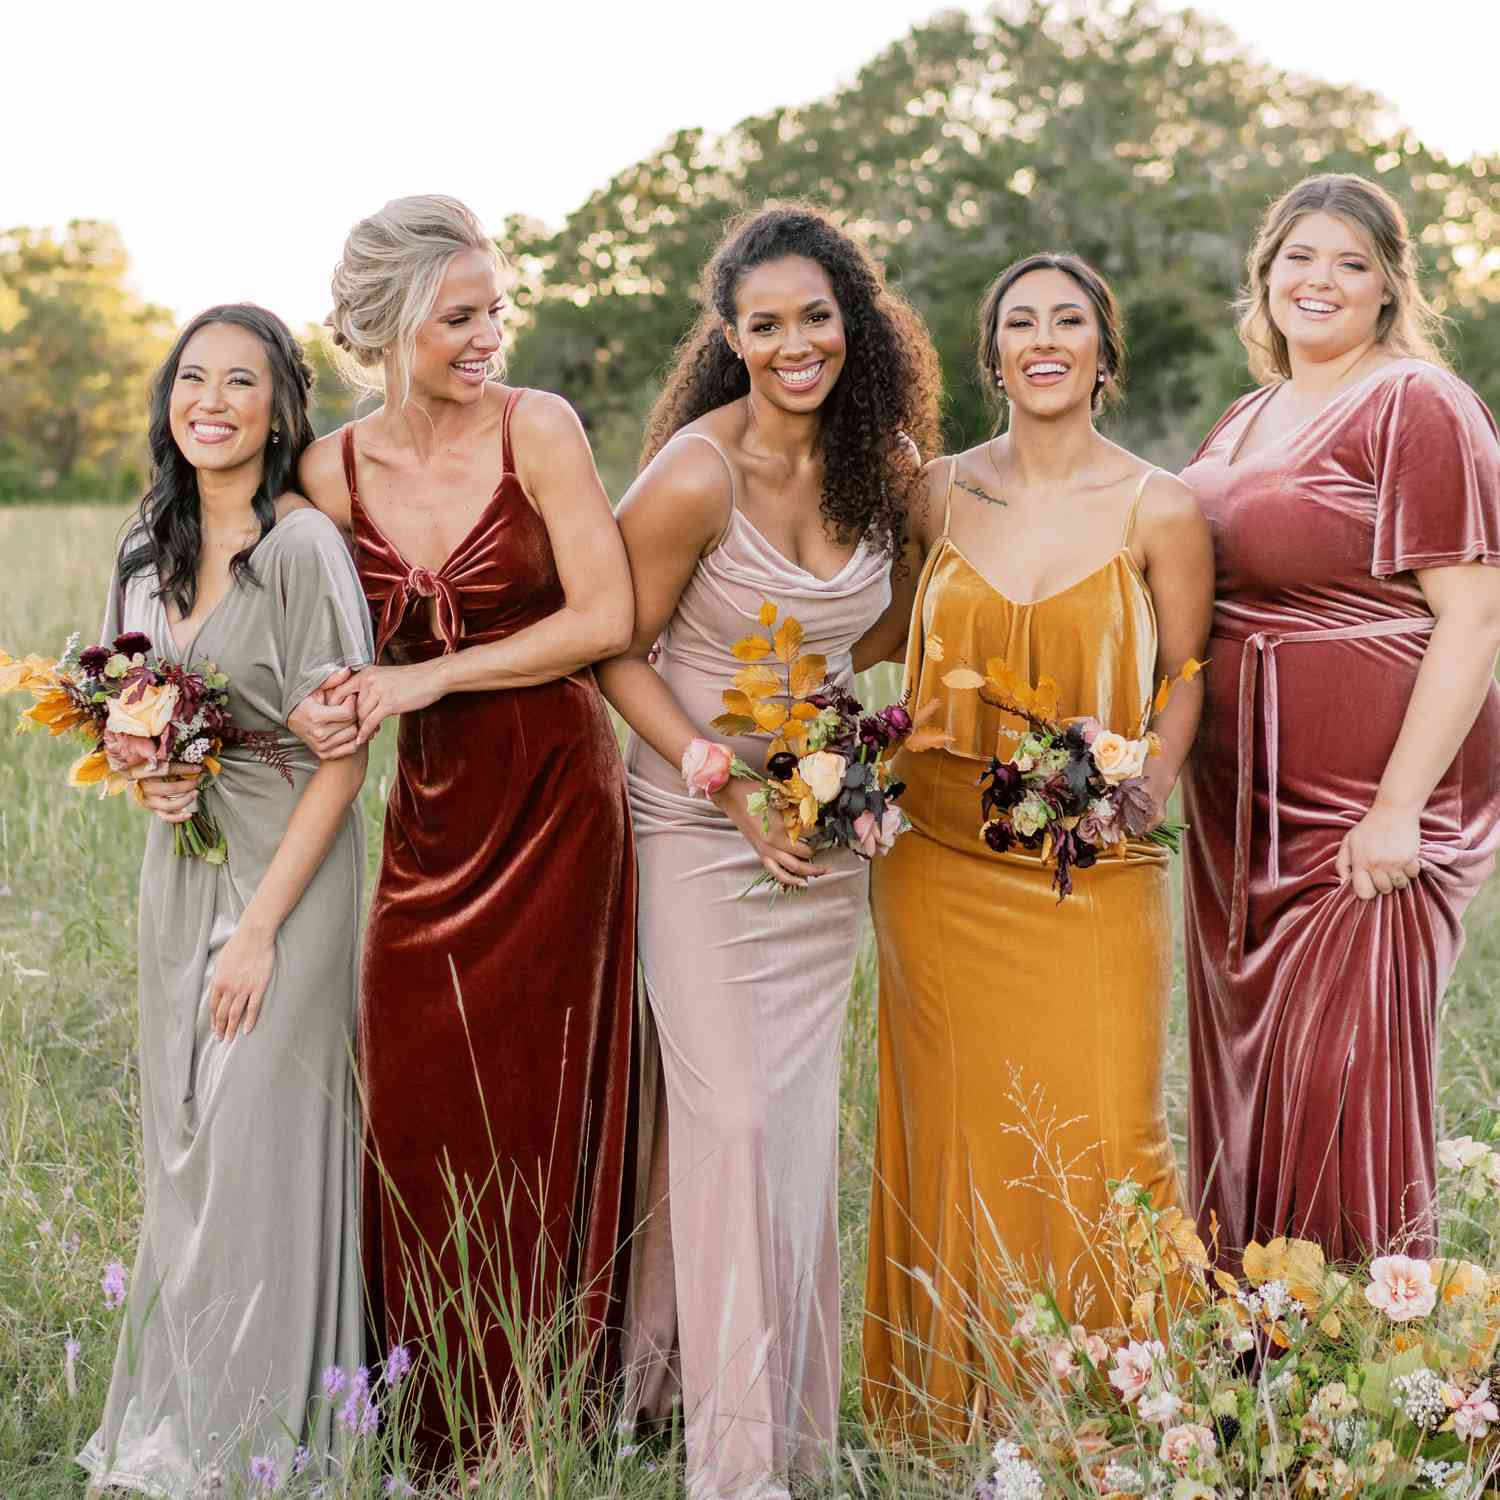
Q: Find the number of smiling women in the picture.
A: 5